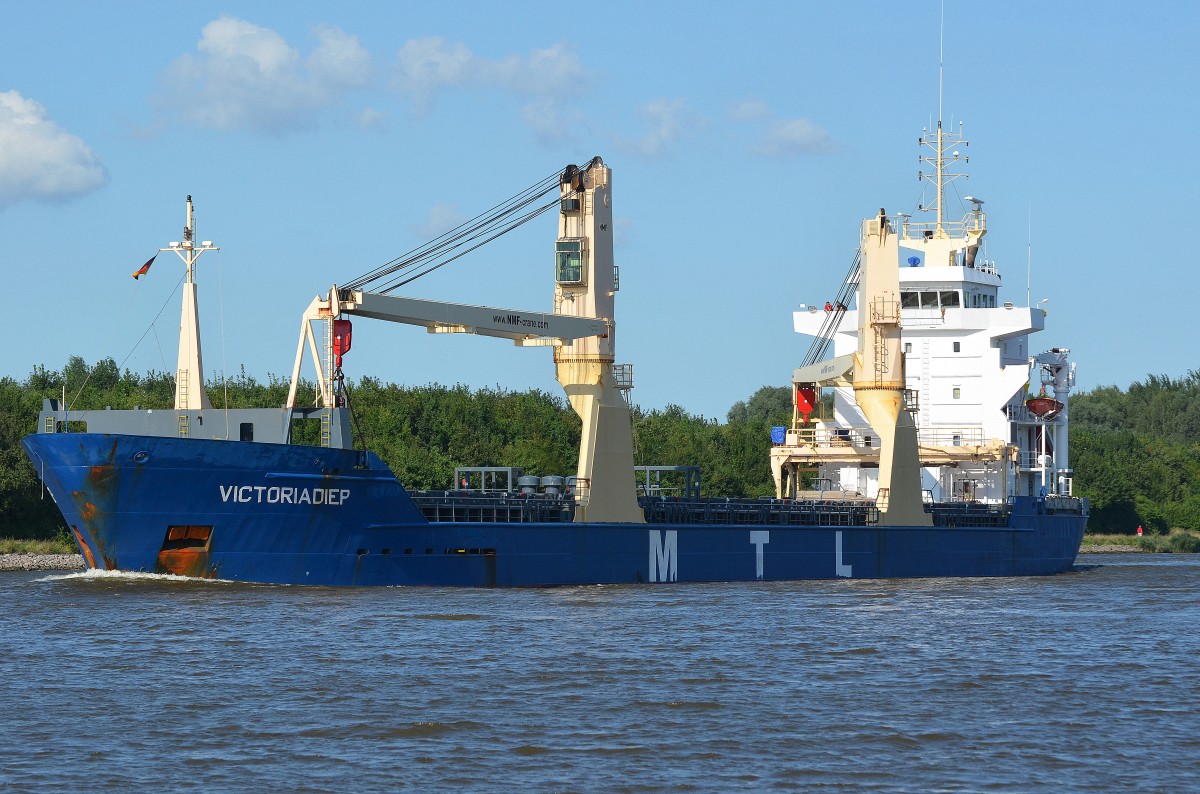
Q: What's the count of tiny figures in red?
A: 2